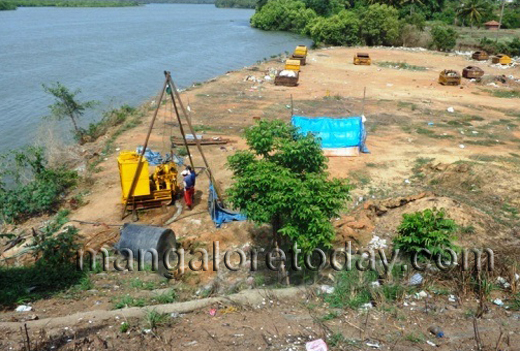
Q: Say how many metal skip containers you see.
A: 9